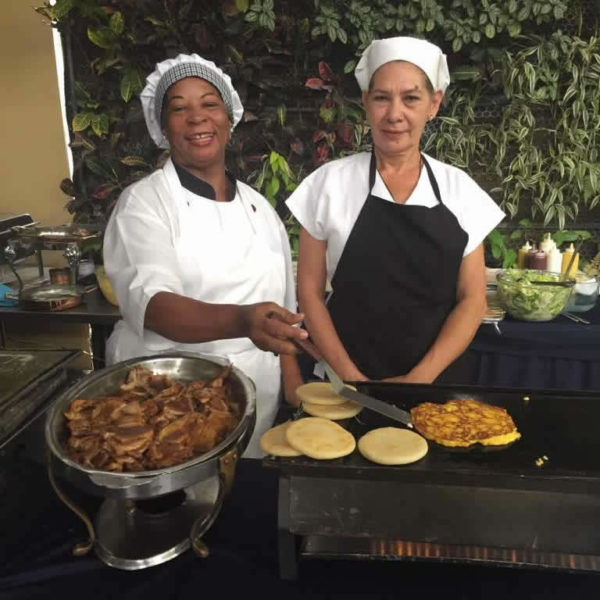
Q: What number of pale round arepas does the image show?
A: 5